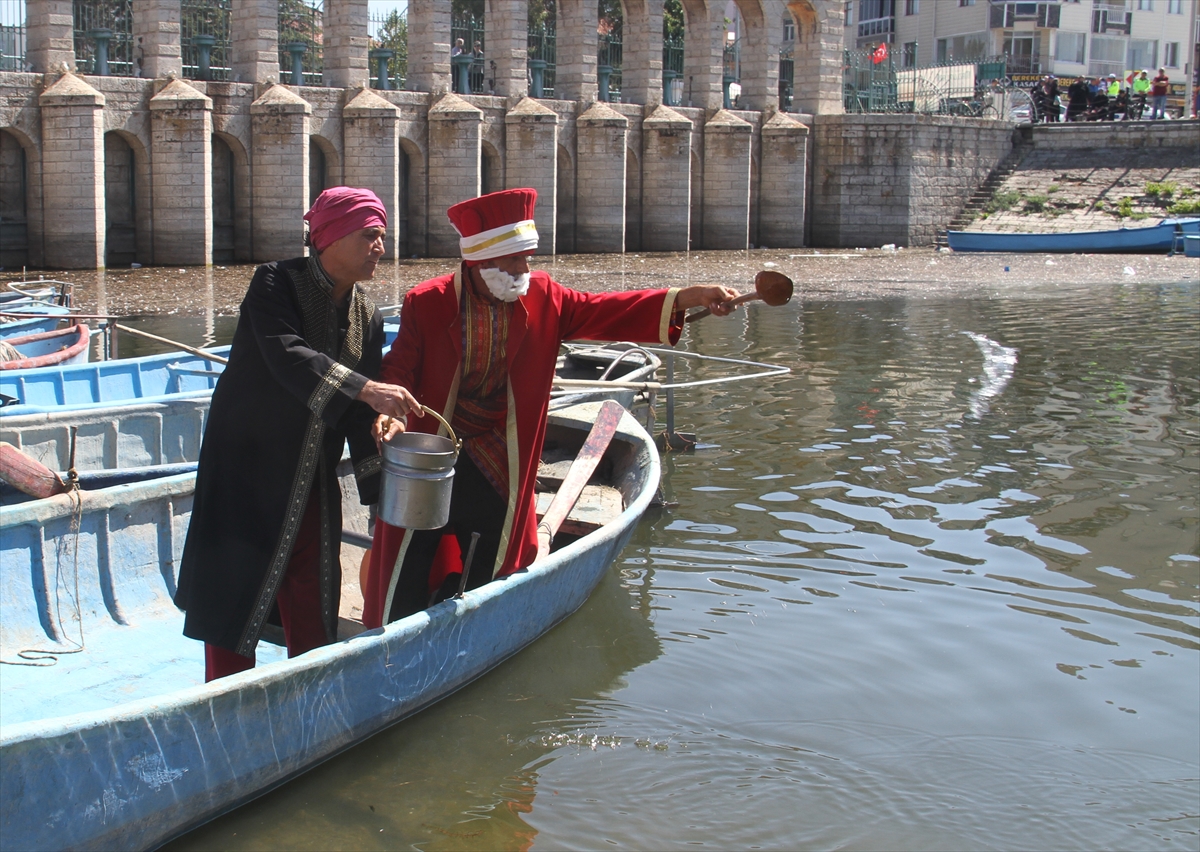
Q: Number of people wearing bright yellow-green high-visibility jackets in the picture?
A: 2